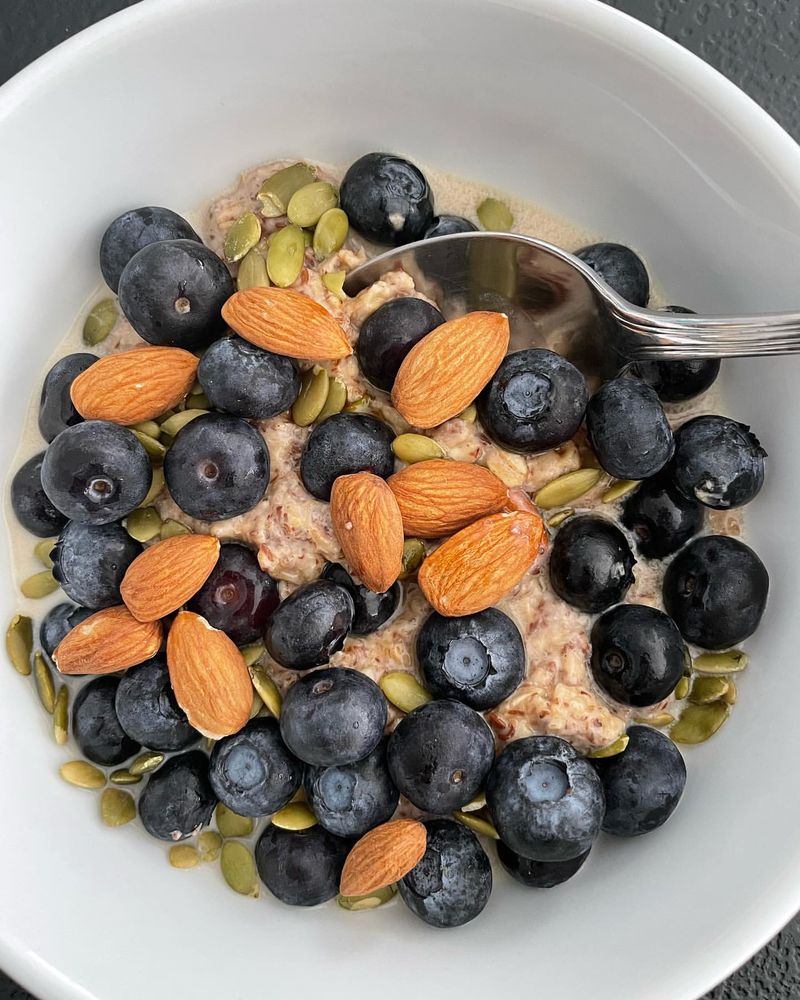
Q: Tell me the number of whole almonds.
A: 10